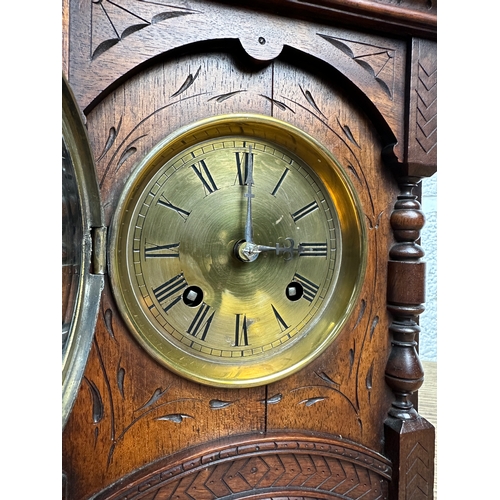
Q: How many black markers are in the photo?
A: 12